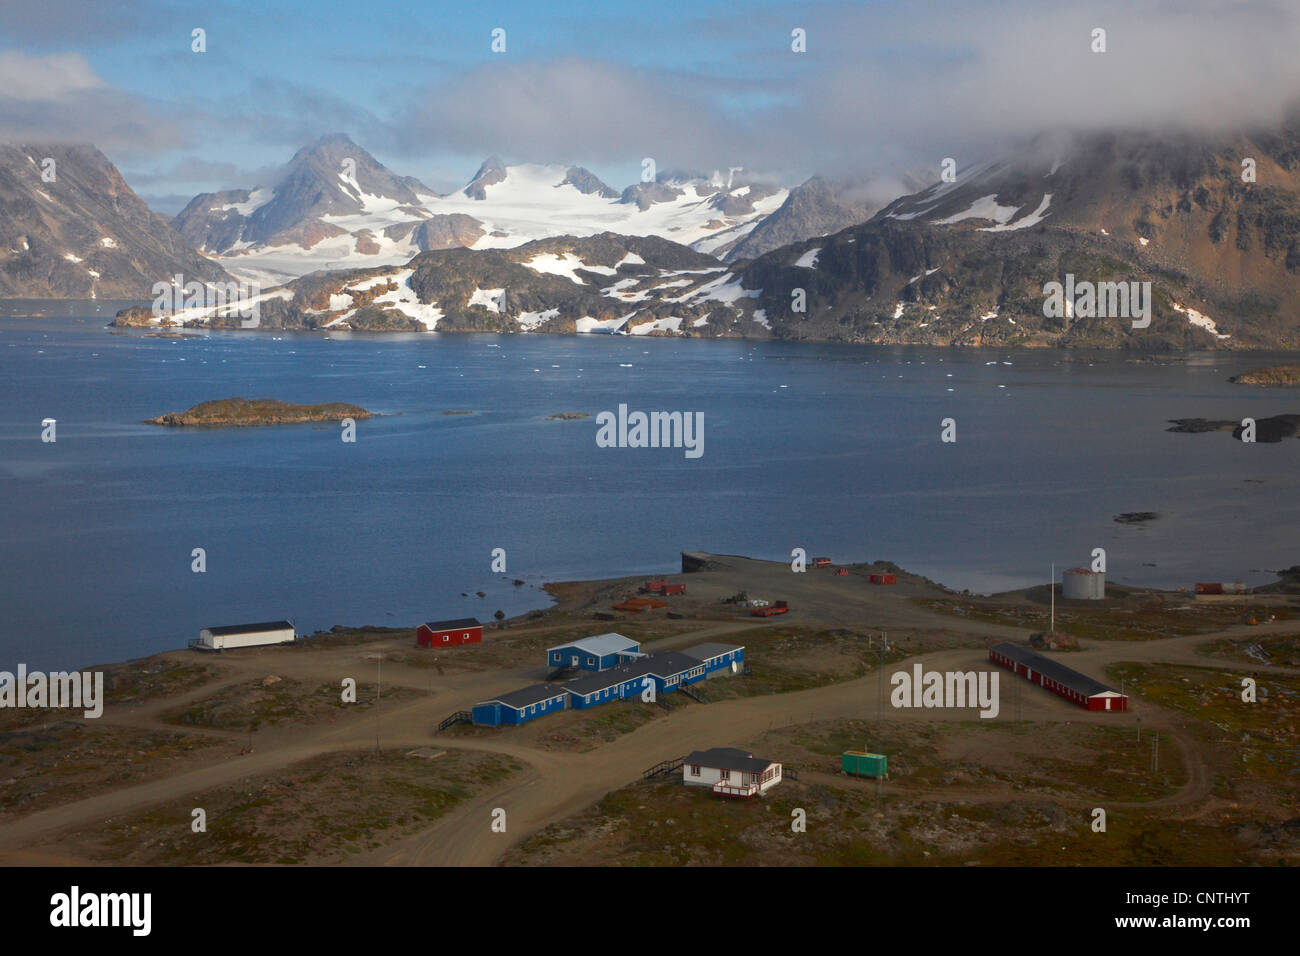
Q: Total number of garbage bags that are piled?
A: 0